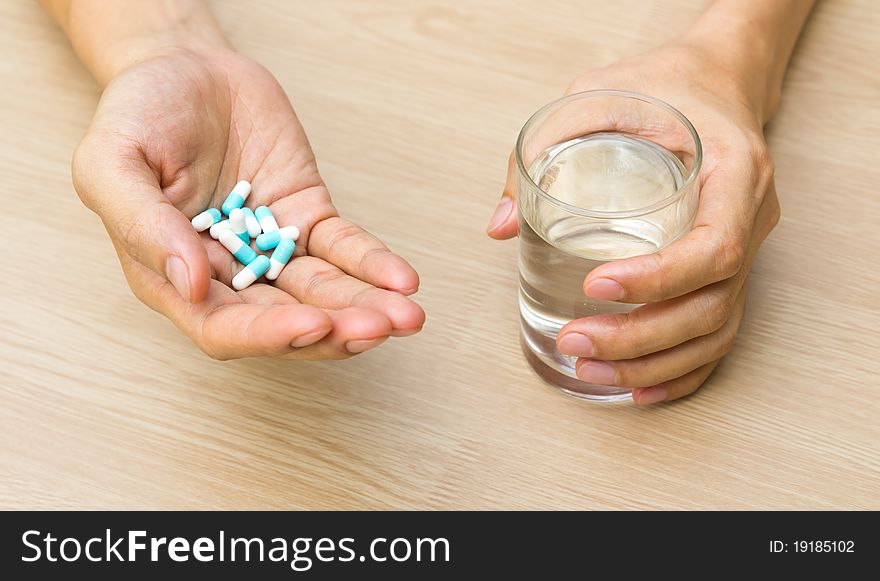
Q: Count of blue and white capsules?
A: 10